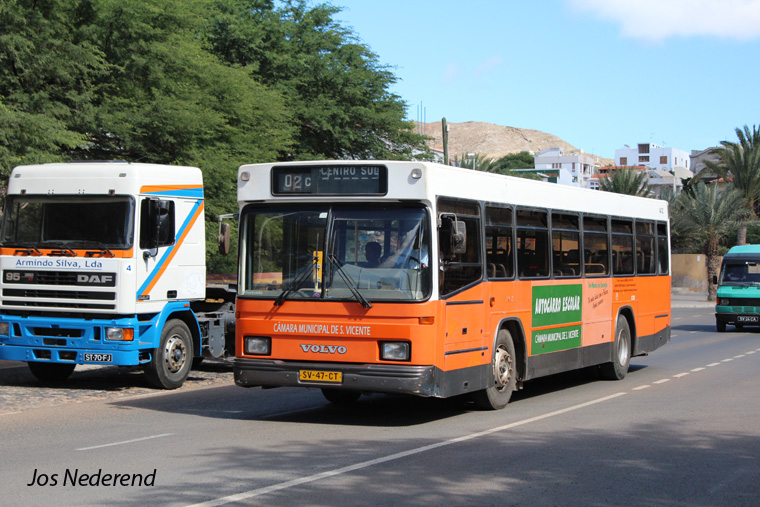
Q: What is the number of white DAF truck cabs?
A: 1